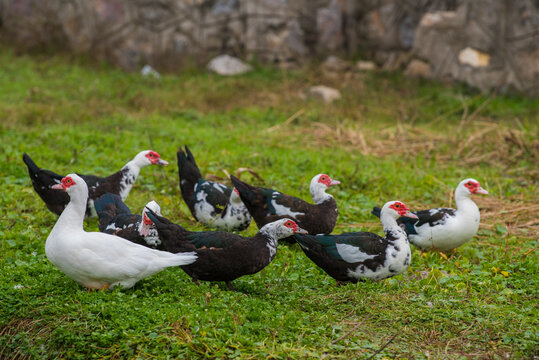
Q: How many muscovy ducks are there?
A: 8